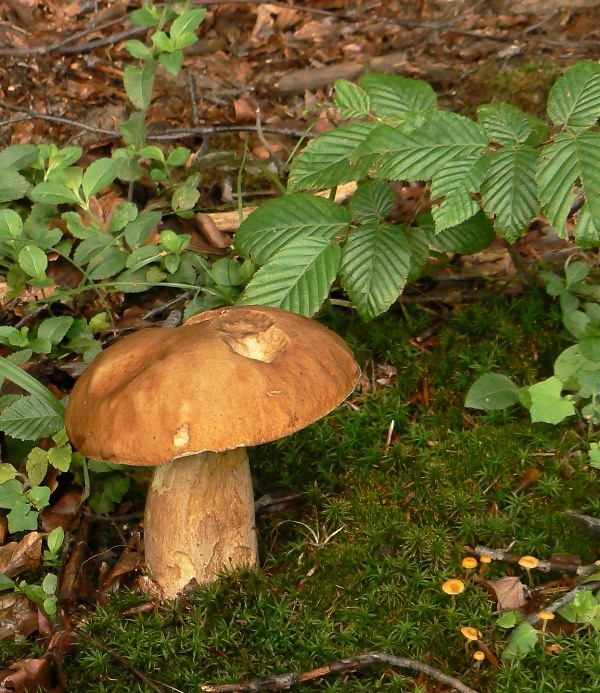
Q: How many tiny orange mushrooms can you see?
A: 7